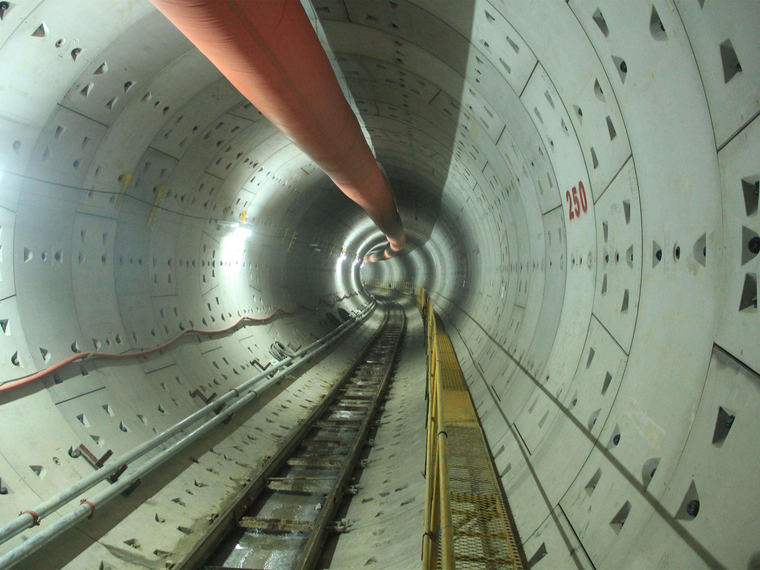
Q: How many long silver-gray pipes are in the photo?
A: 2